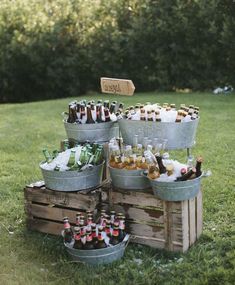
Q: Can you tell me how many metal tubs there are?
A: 6